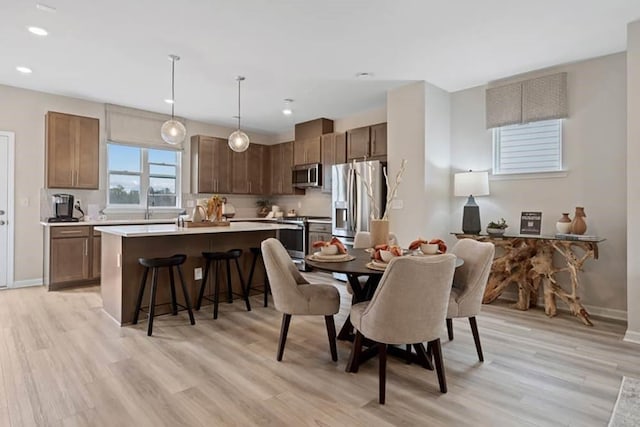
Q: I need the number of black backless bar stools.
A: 3